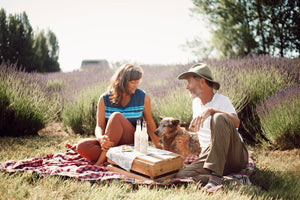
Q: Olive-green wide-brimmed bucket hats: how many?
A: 1